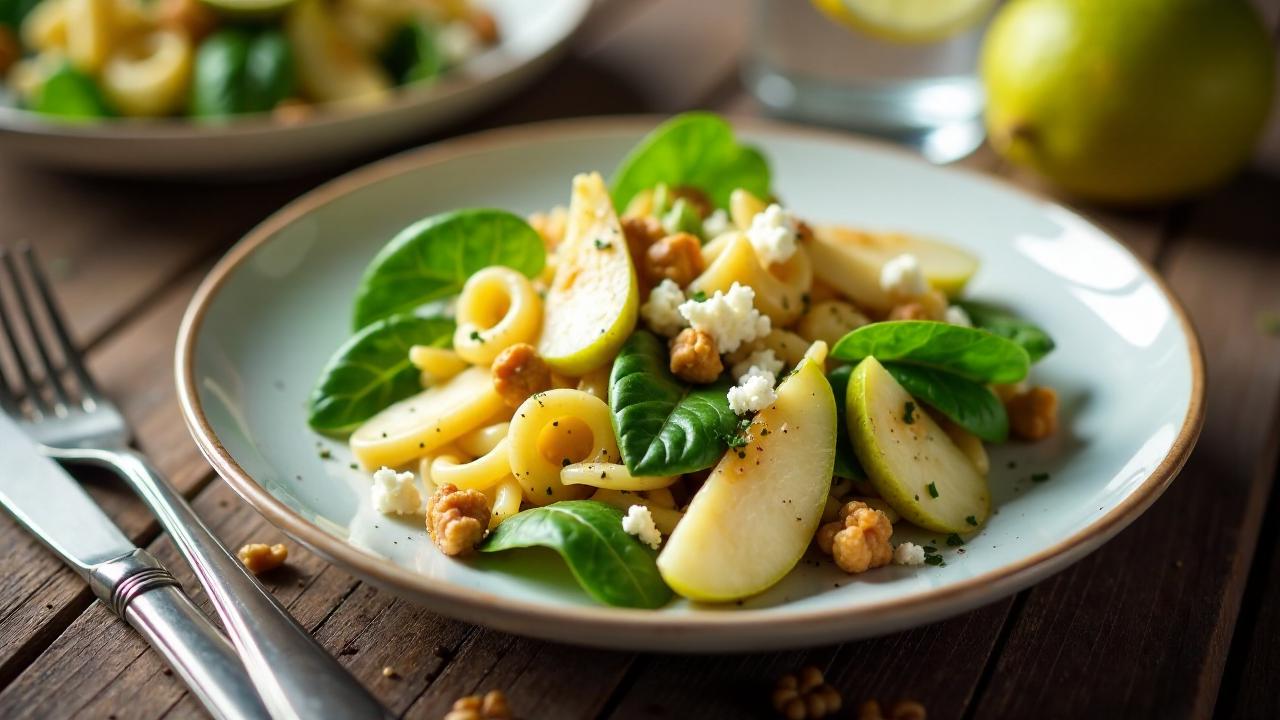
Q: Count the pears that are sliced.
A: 4